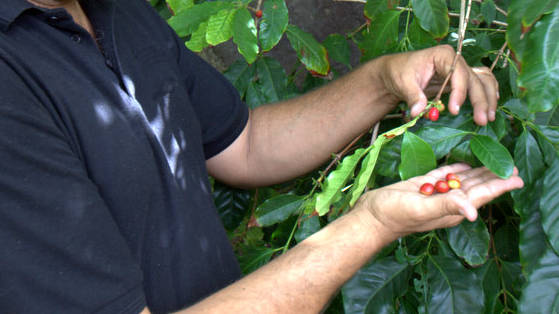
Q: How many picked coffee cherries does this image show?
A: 4